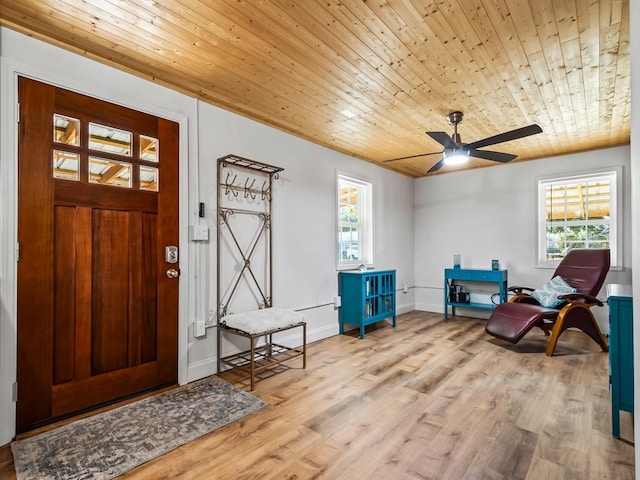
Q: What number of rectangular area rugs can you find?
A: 1